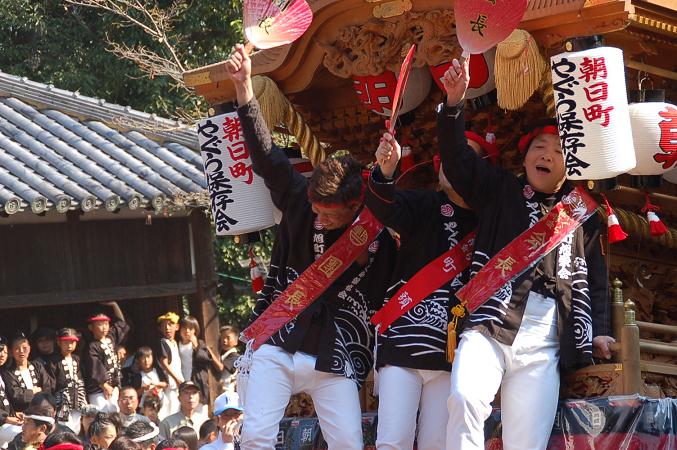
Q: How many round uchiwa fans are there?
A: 3